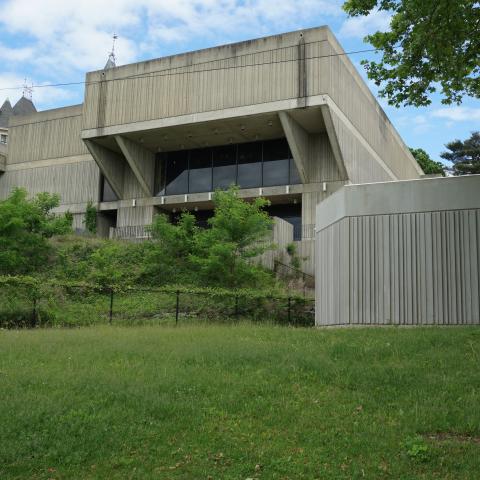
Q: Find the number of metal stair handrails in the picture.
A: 1